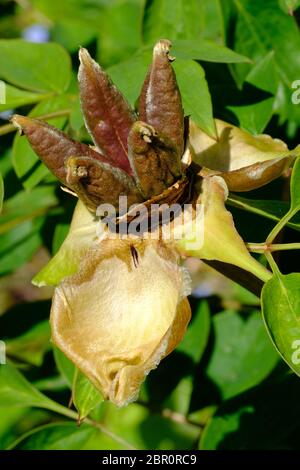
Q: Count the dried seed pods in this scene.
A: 5